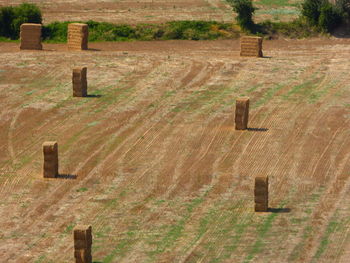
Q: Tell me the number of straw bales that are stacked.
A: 8